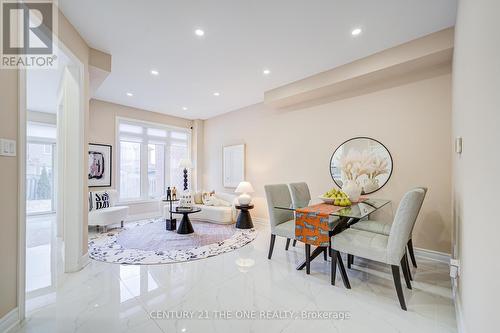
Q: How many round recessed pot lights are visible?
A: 7